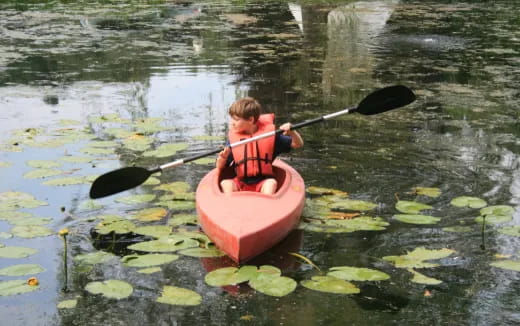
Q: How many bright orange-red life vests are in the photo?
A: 1